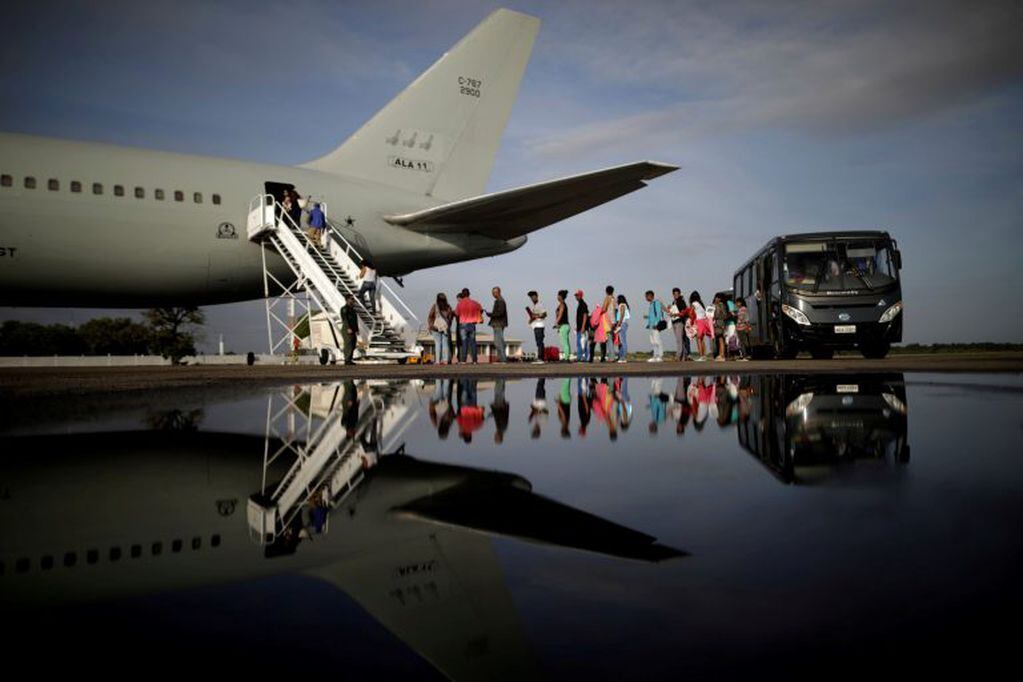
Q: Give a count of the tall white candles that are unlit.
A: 0